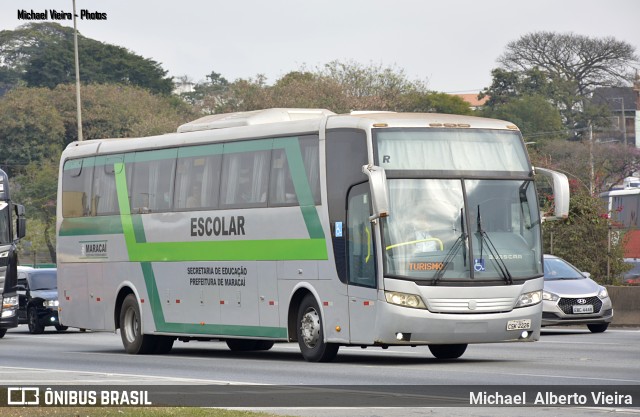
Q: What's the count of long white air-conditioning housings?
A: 1